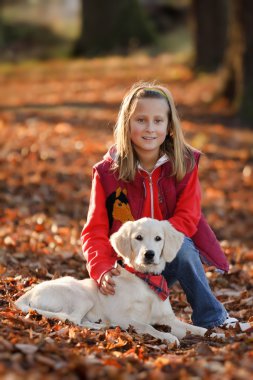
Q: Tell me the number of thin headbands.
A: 1